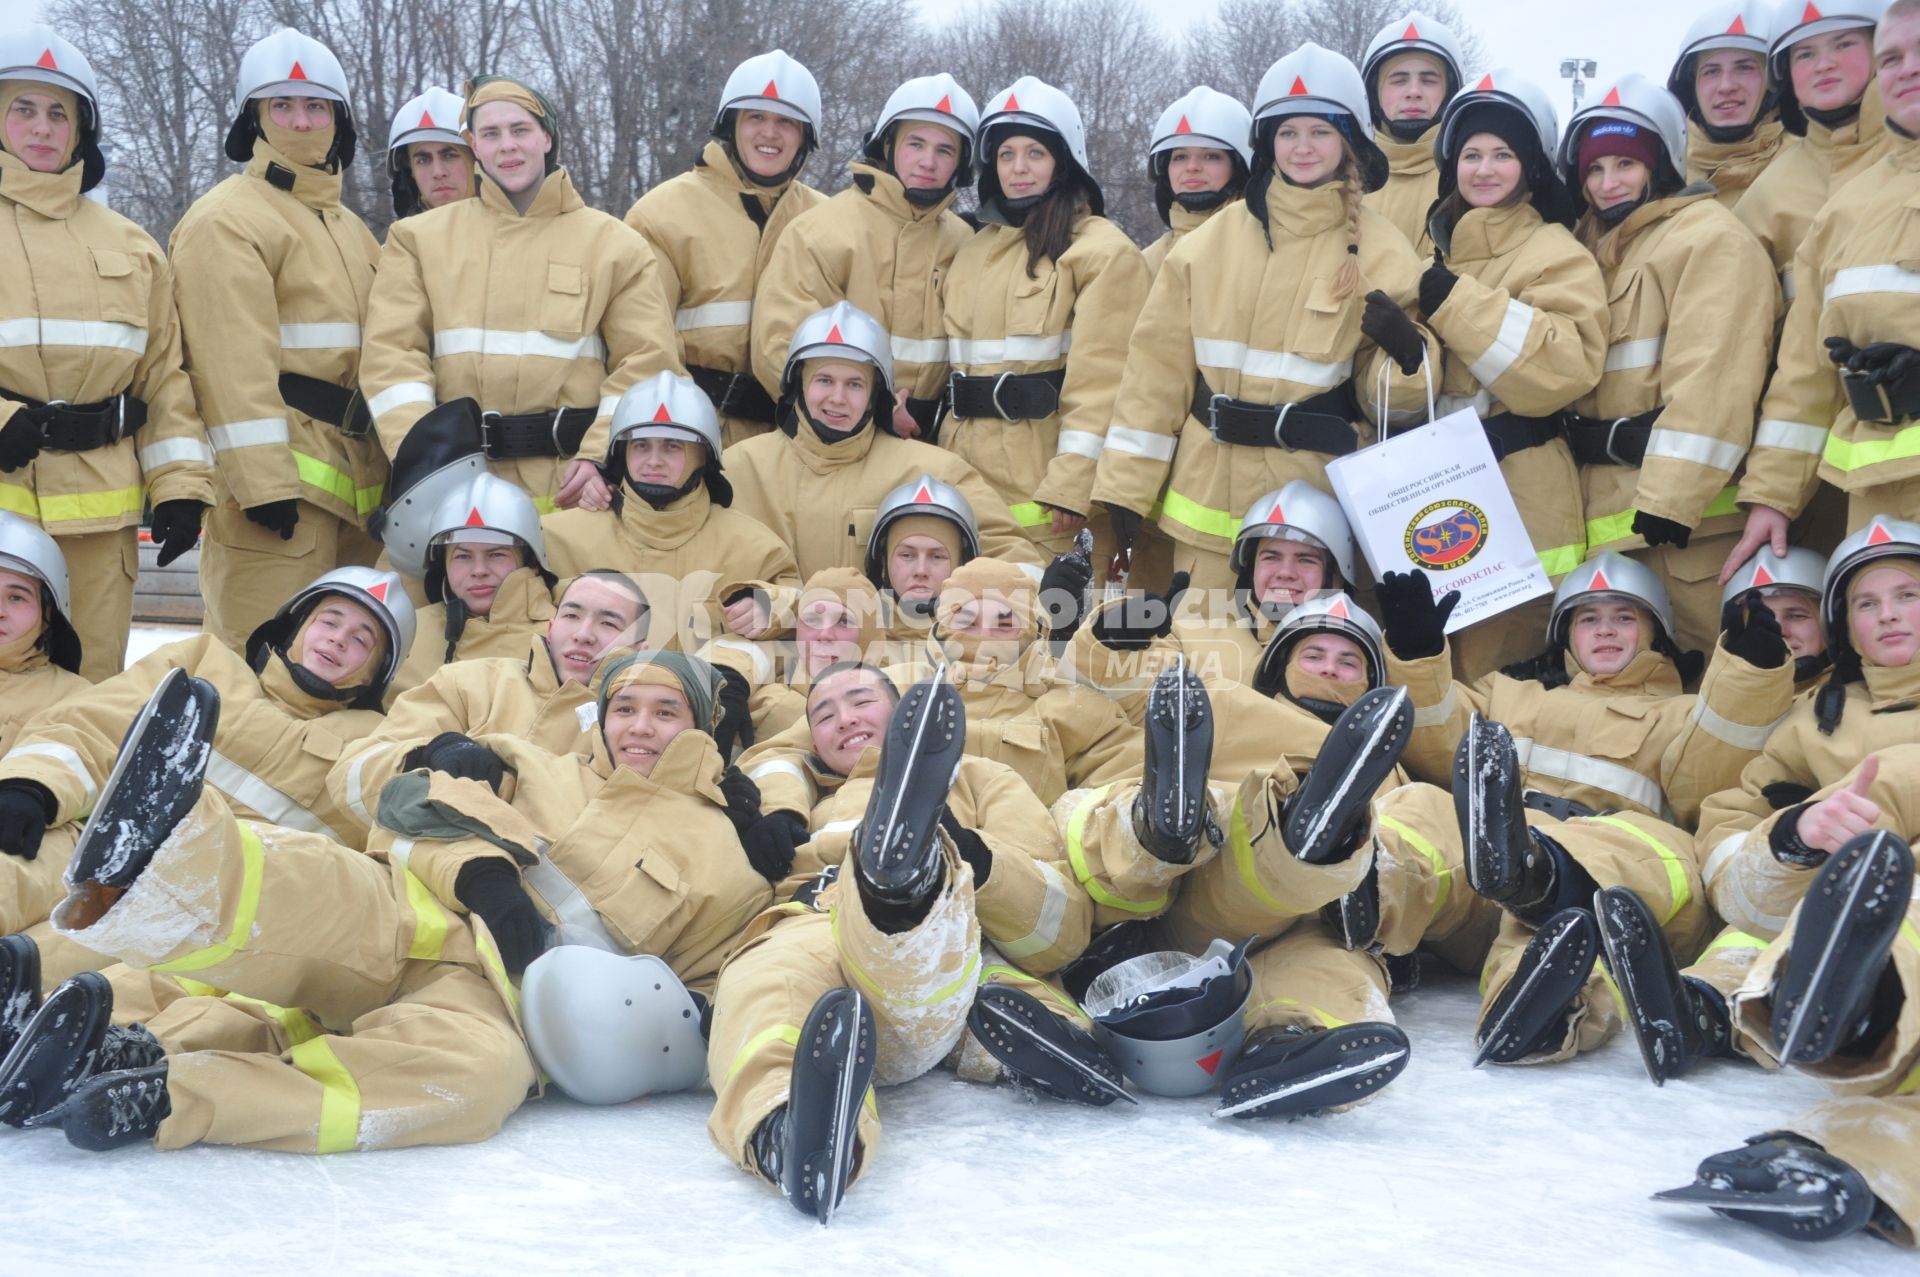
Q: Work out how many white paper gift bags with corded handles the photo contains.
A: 1